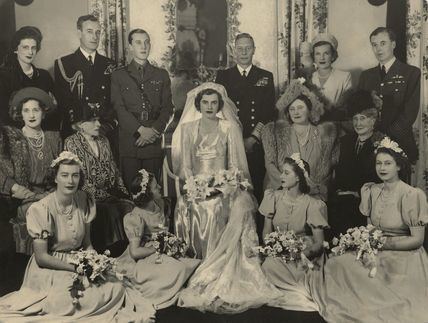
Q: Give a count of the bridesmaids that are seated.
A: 4